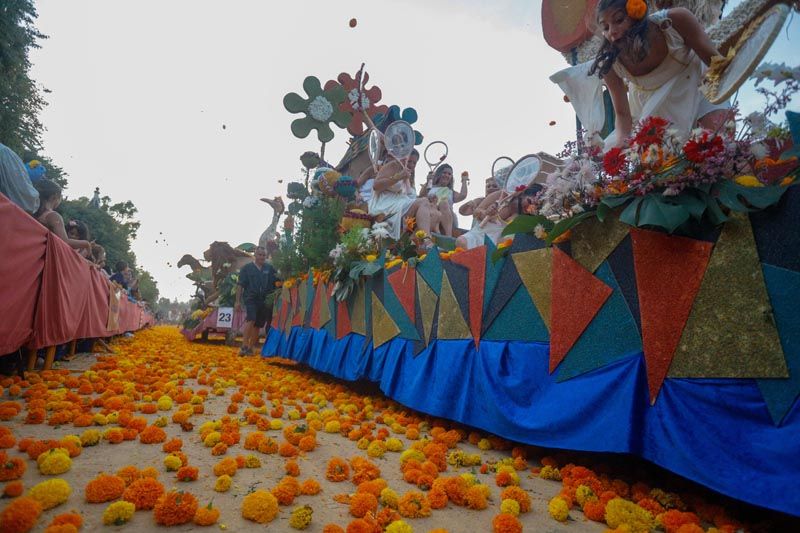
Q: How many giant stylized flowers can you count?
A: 3